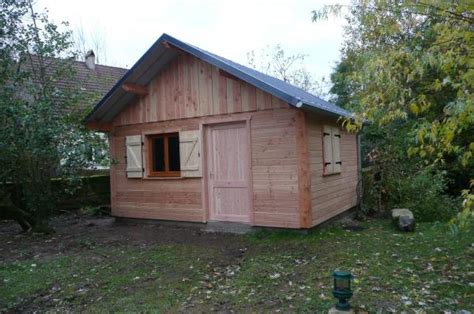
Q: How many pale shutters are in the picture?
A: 4